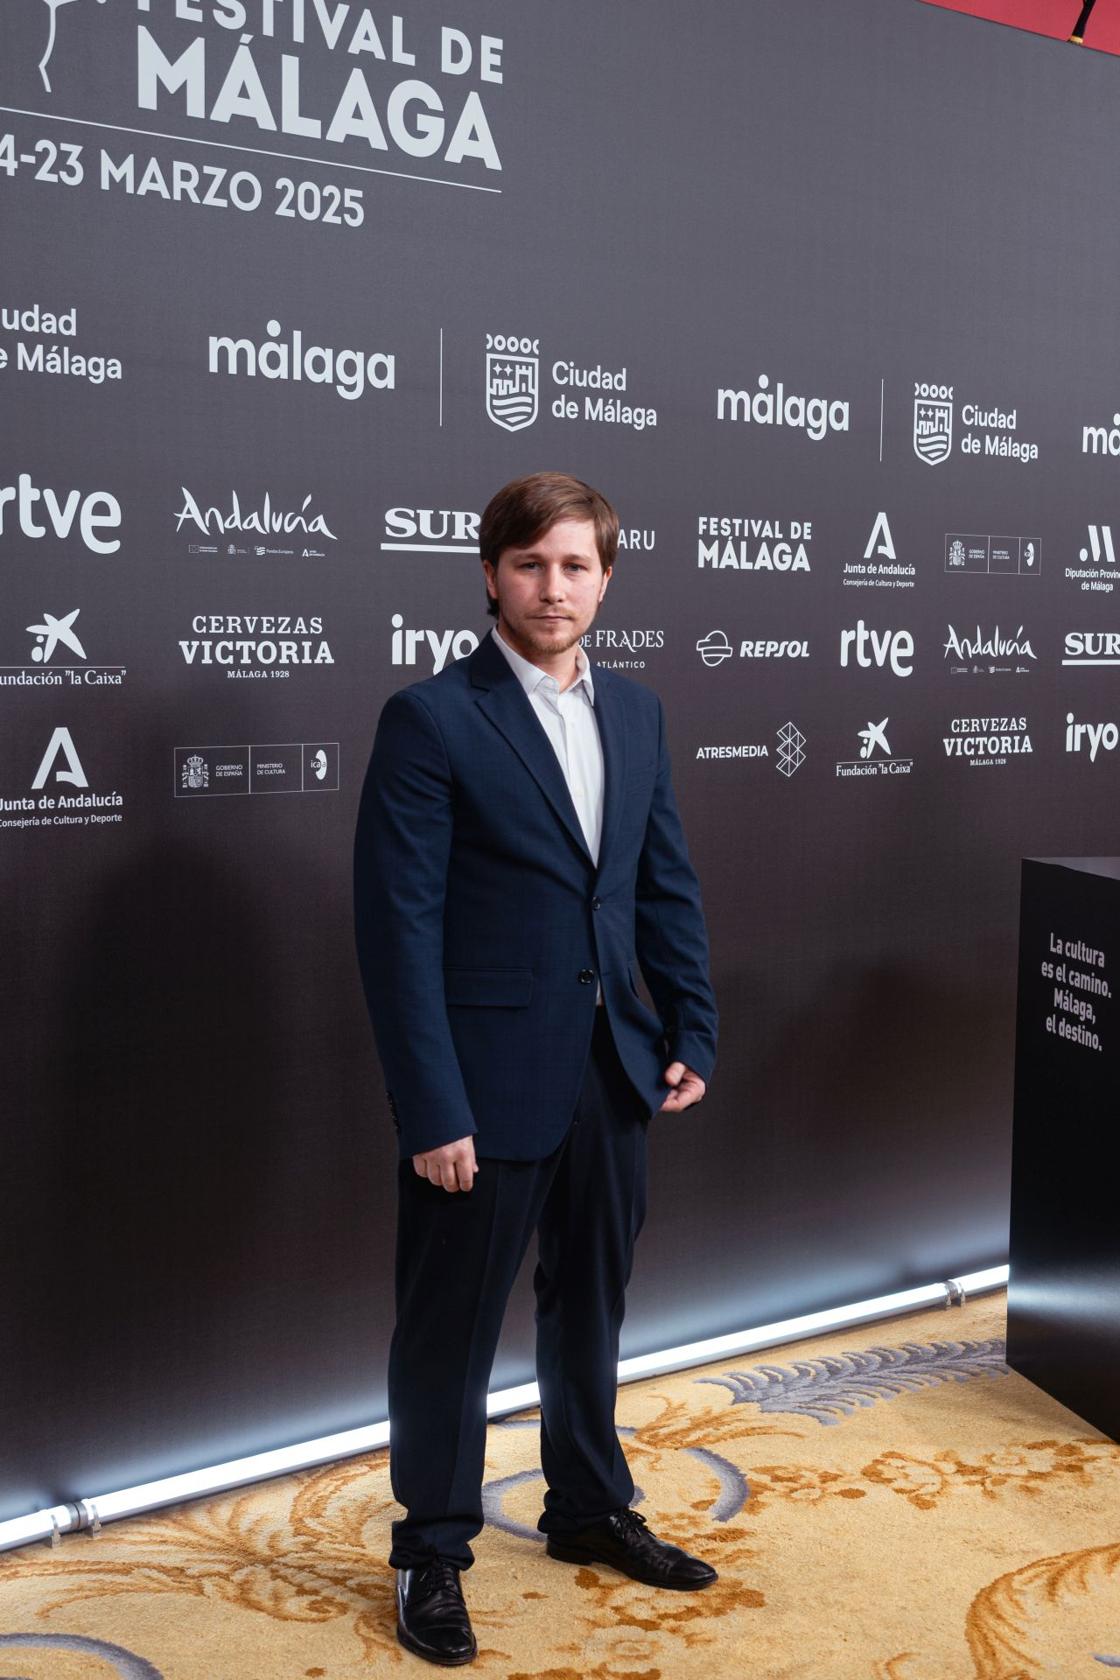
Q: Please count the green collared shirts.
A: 0